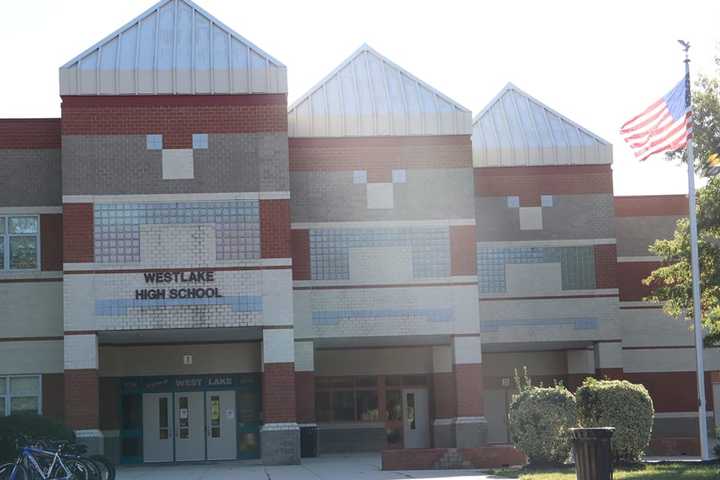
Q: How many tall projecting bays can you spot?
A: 3